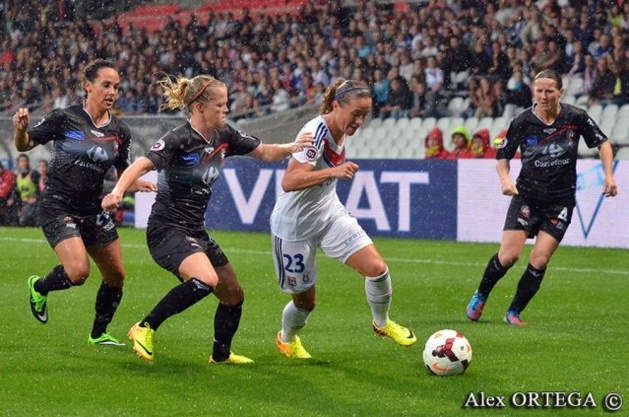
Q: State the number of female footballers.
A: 4